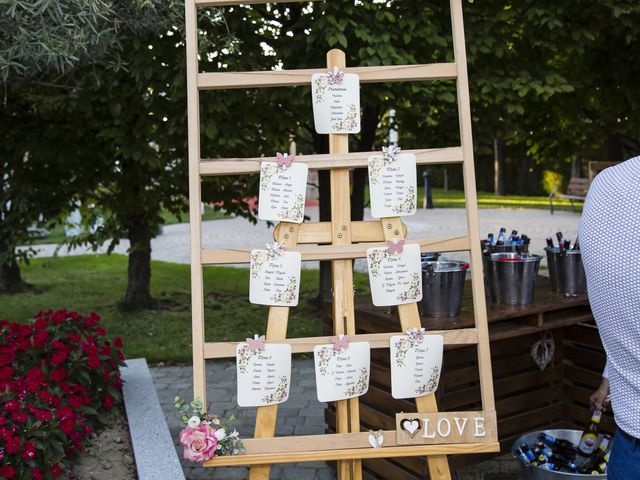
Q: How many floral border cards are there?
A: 8